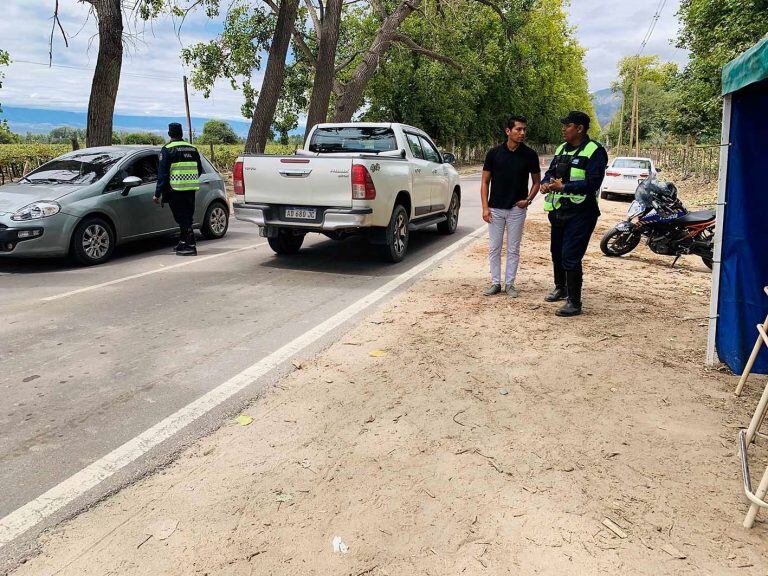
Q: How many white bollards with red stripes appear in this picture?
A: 0